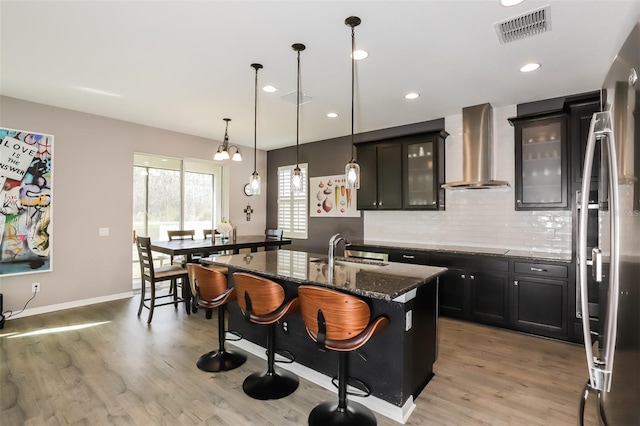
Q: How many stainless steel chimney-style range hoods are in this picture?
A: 1